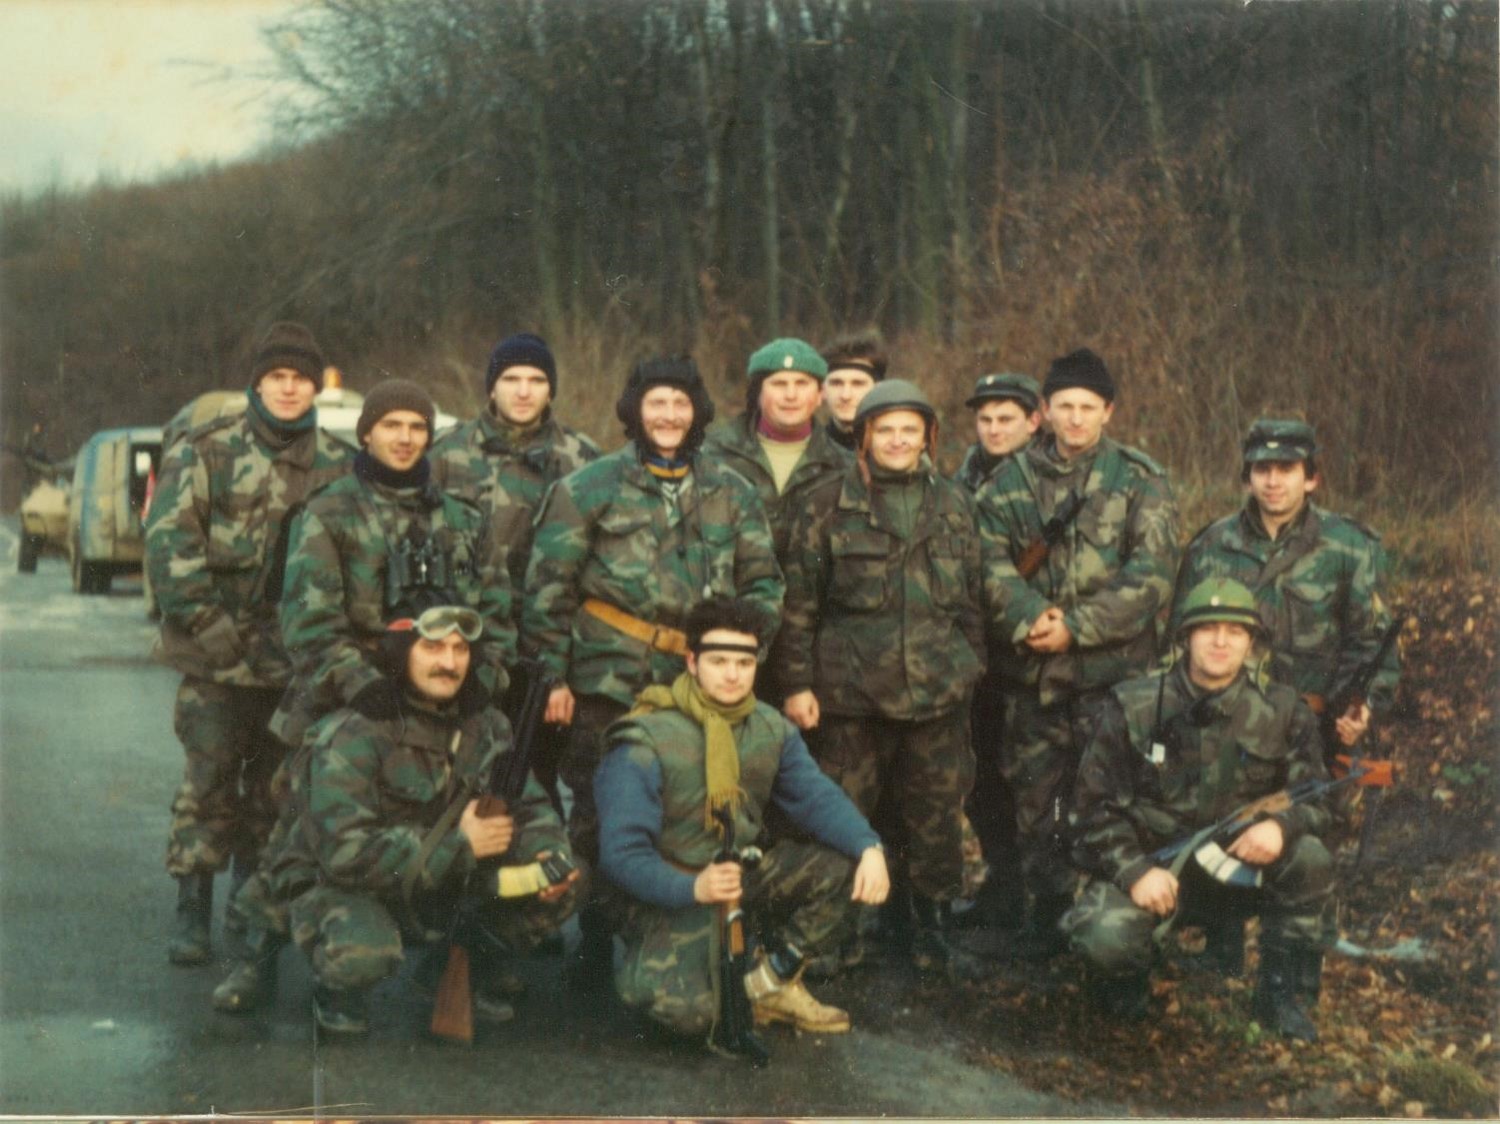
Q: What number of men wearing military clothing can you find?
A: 13